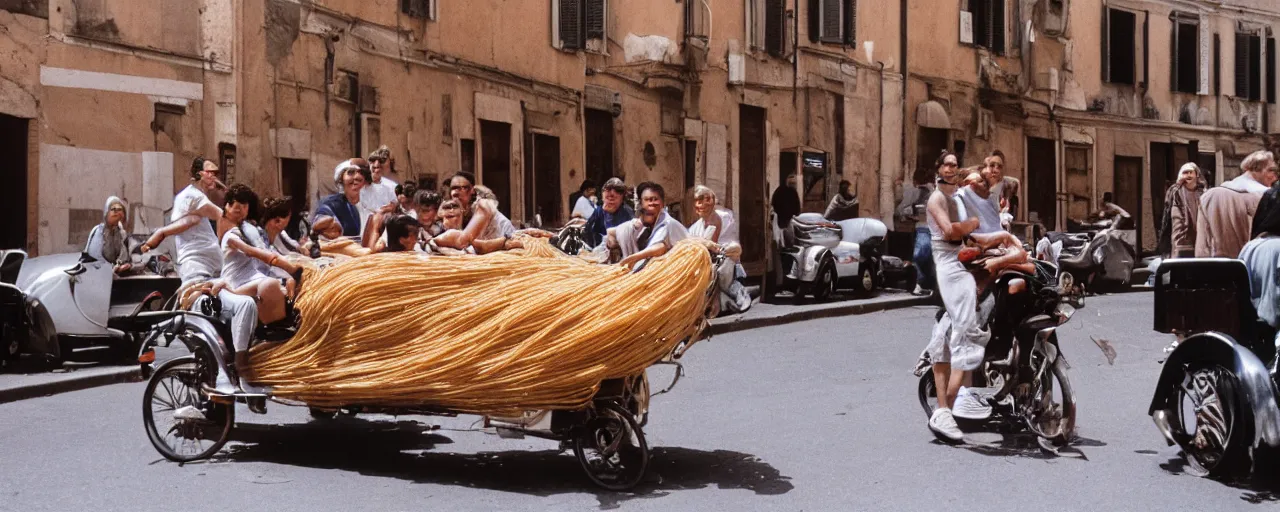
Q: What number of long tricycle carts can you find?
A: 1